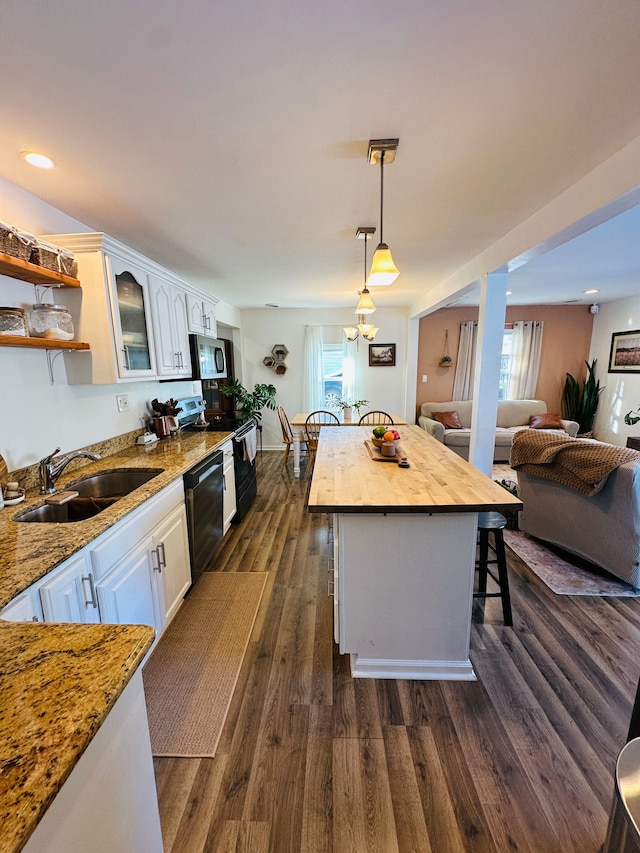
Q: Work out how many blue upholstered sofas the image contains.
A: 0